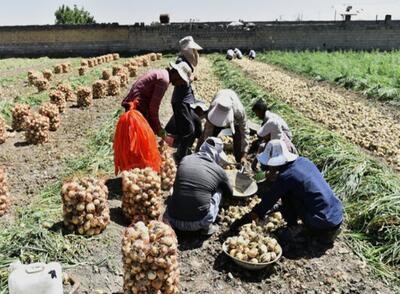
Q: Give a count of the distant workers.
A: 3